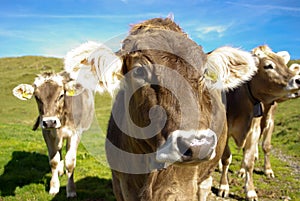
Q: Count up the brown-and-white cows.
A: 4